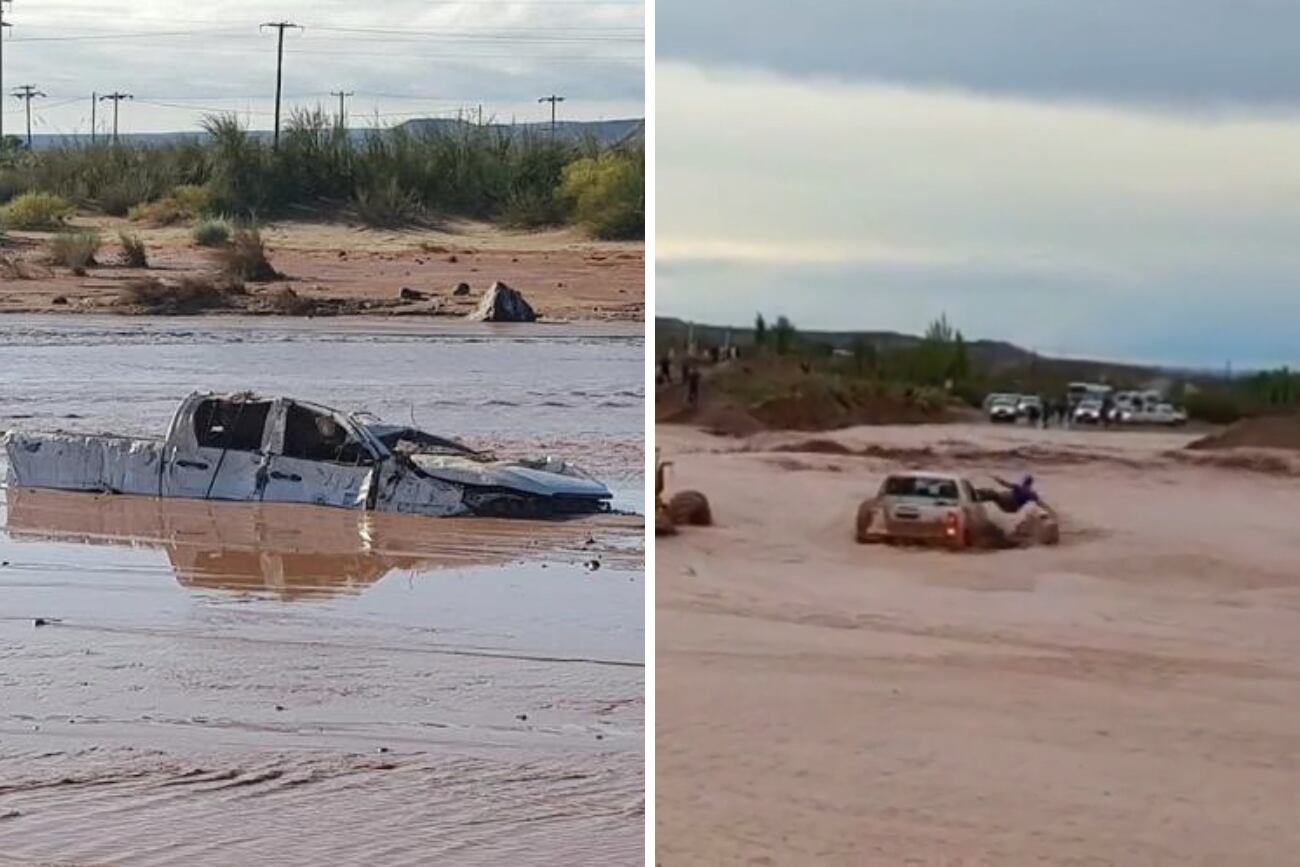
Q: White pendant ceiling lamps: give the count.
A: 0